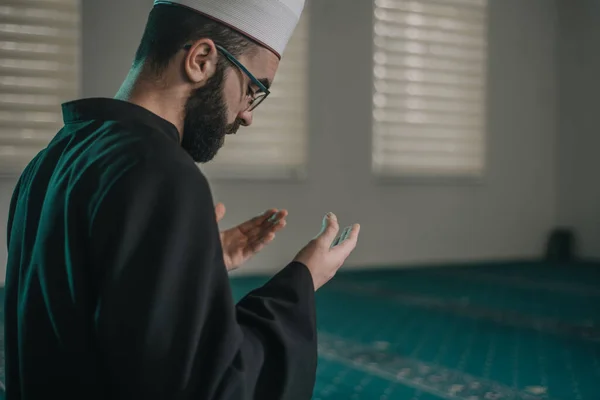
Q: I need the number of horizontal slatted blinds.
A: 3